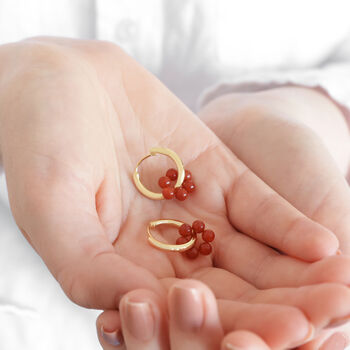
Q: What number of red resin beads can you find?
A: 12